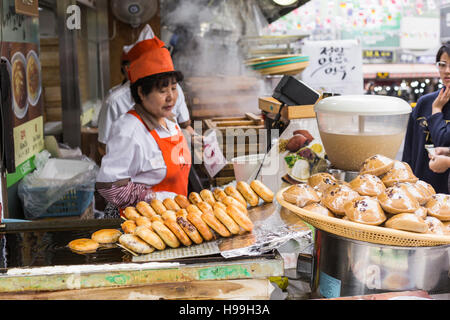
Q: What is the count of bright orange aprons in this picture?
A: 1